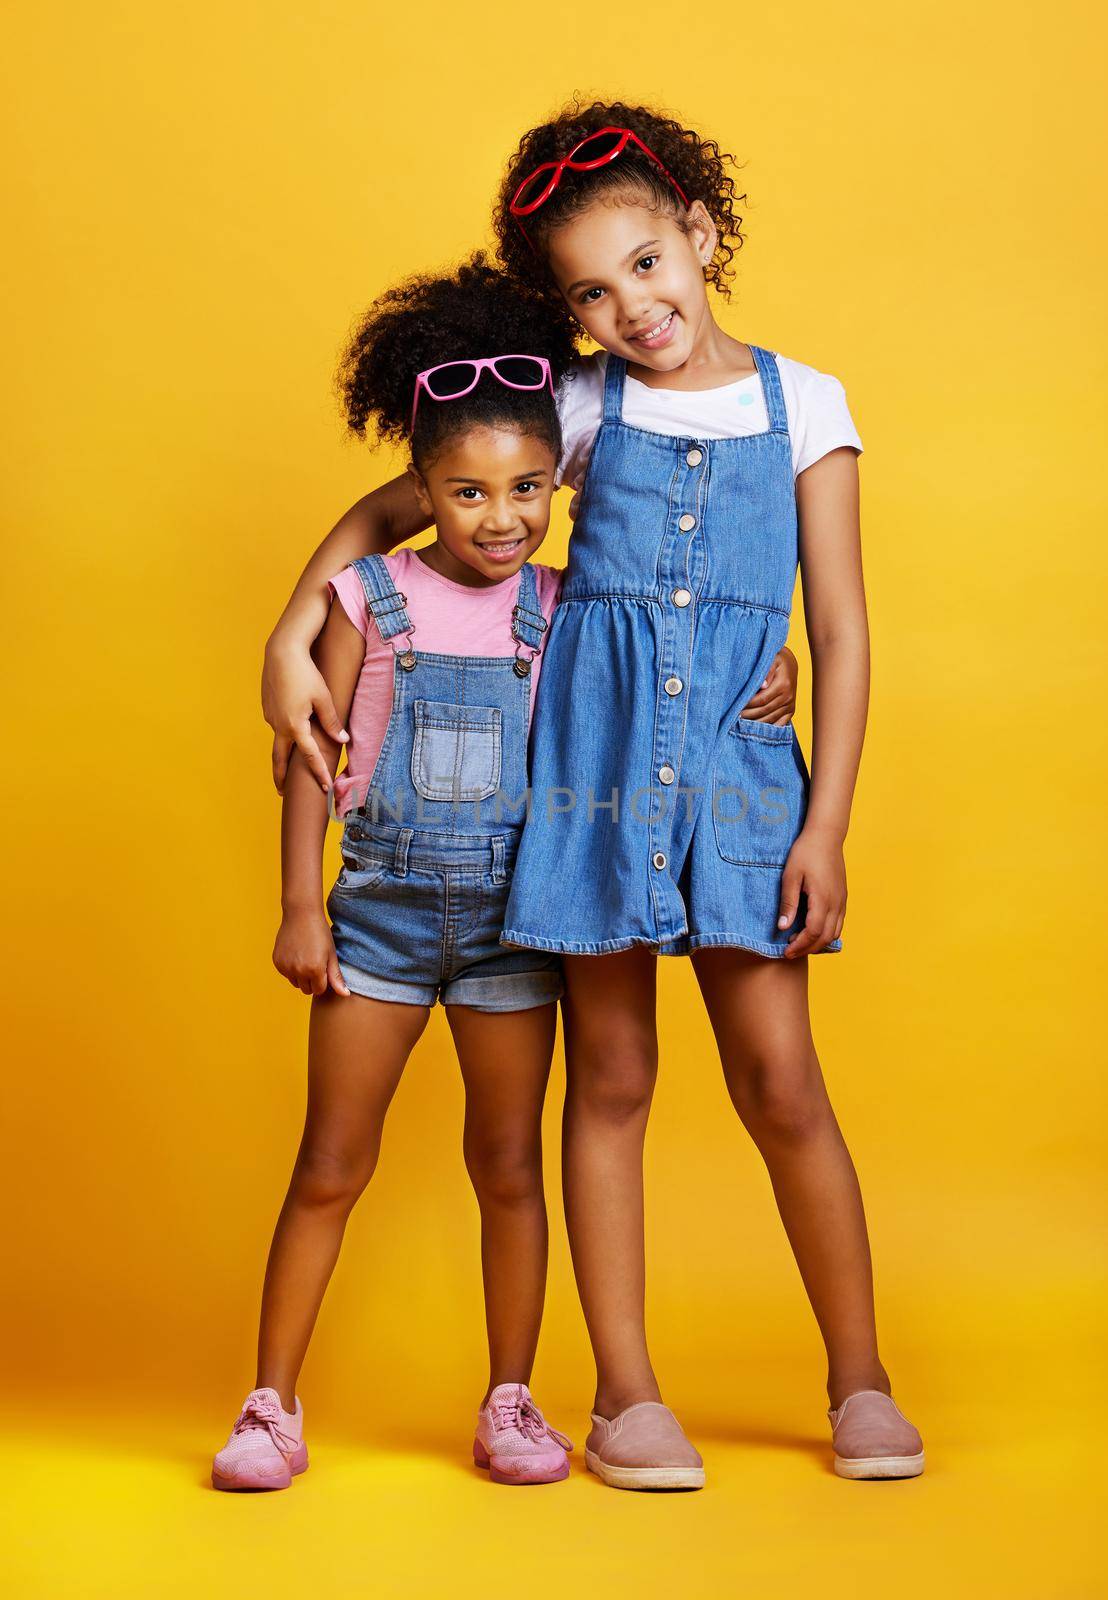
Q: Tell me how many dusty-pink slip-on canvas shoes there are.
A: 2